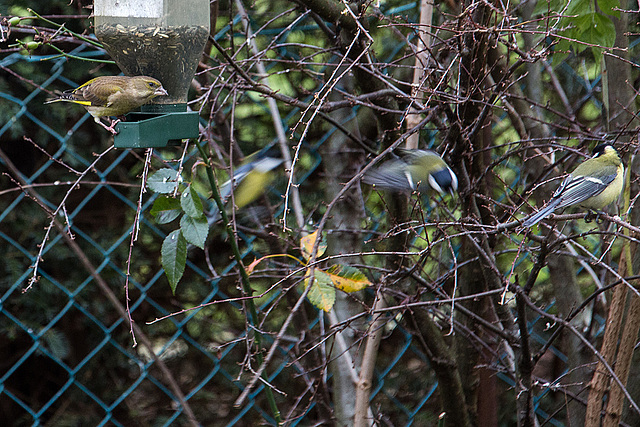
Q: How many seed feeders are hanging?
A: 1